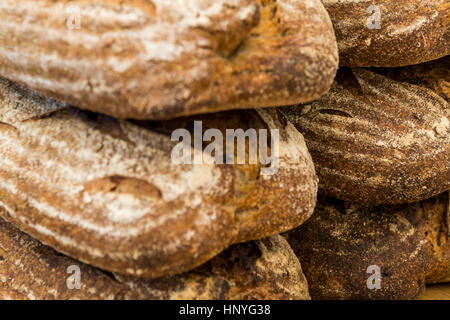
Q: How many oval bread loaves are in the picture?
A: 6